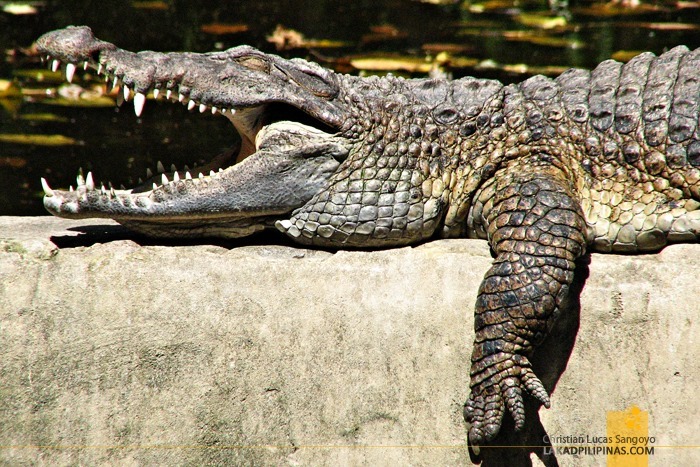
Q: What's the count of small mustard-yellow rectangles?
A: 1